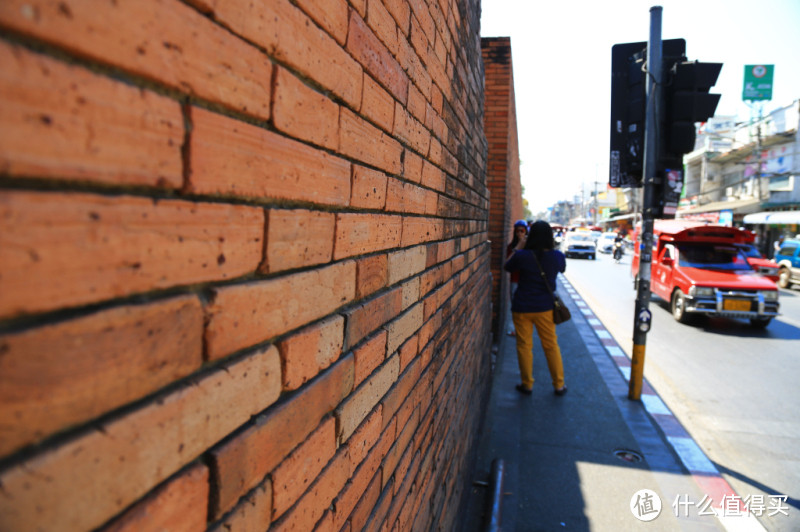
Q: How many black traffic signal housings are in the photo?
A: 2